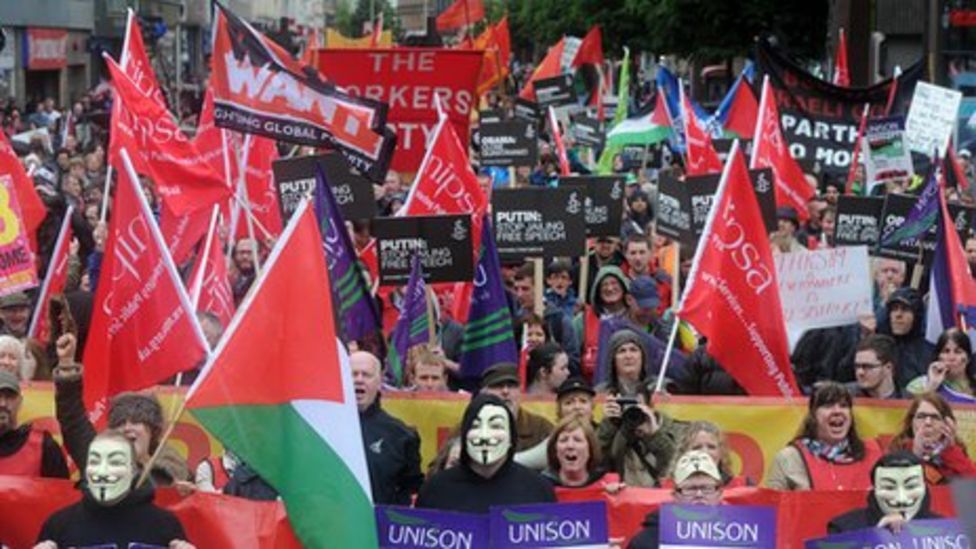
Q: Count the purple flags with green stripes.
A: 4